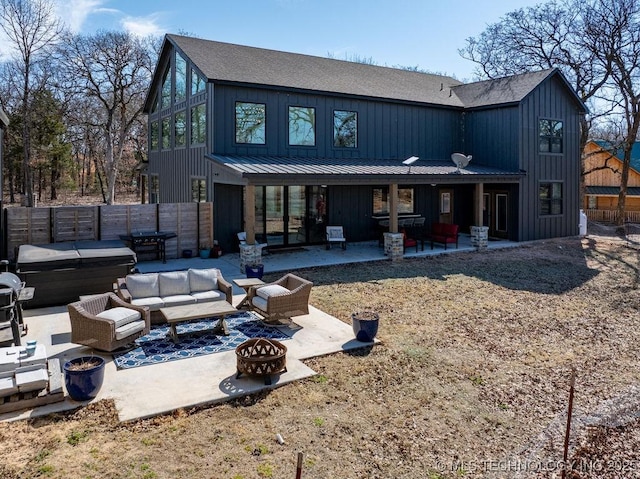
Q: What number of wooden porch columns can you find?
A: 3